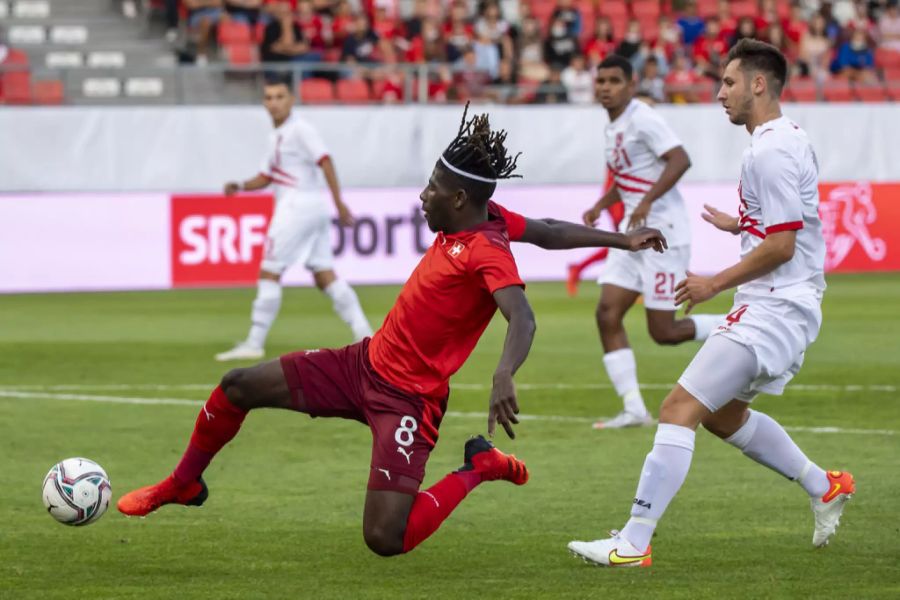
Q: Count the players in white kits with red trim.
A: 3